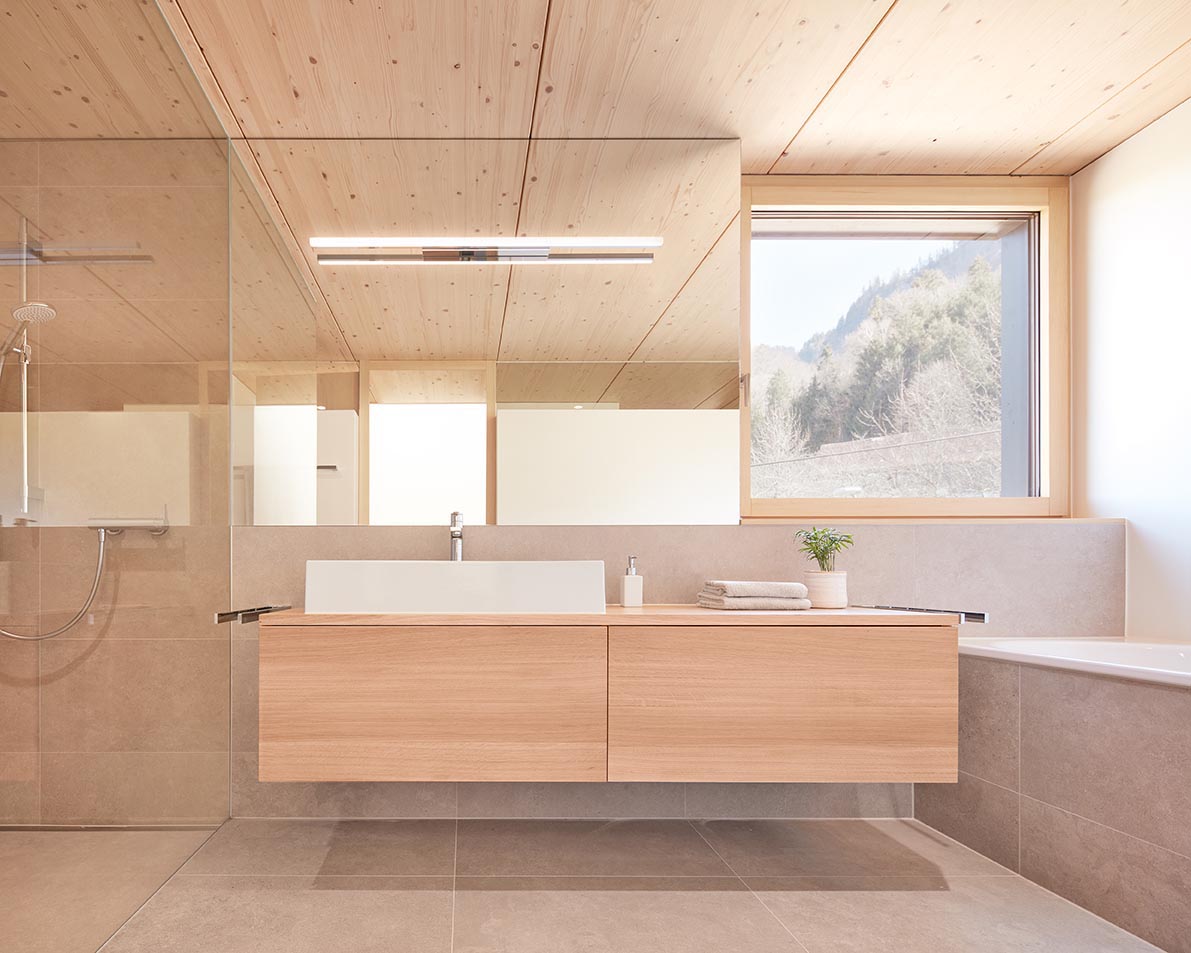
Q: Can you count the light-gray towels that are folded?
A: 2